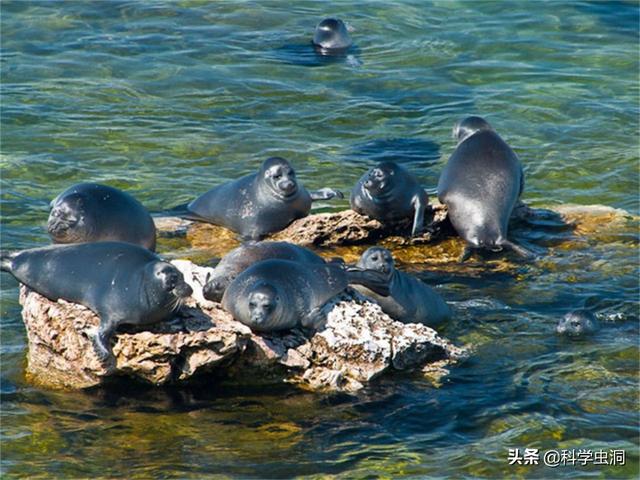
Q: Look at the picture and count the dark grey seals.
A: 10